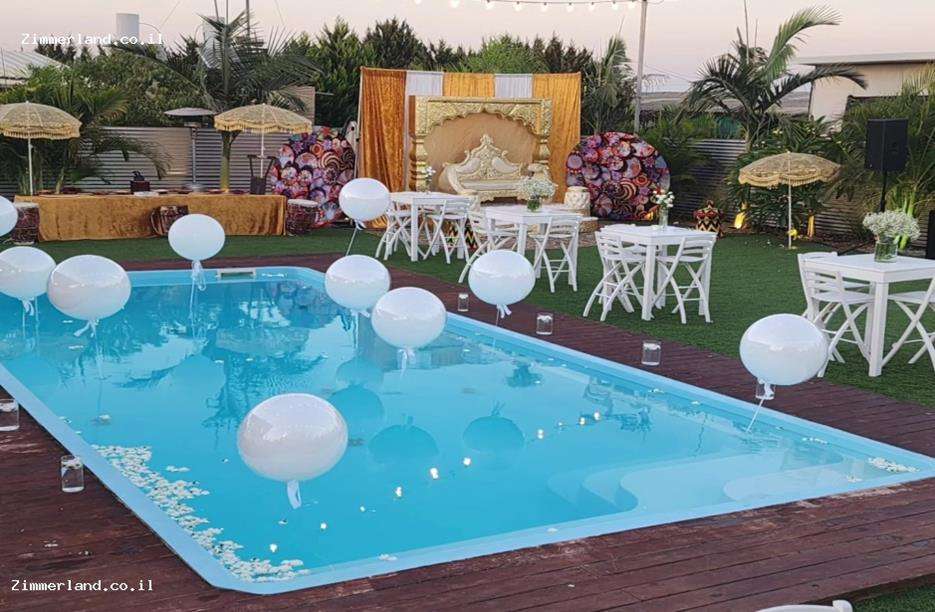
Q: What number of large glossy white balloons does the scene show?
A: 10